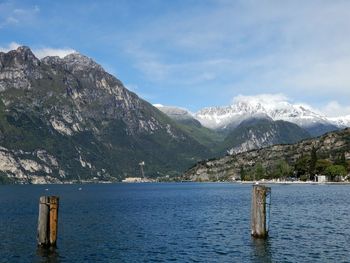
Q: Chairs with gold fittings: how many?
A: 0